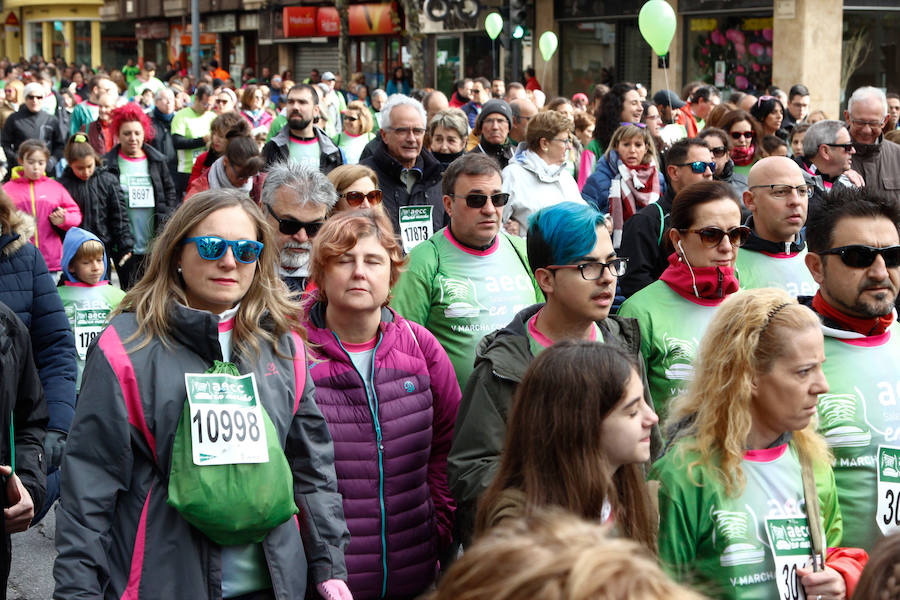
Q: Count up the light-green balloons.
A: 3